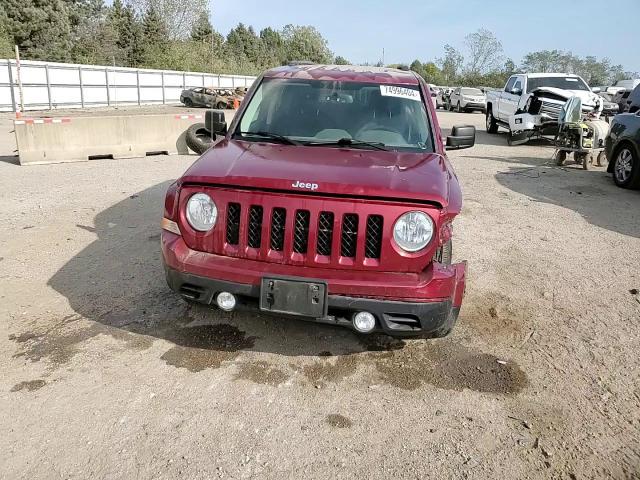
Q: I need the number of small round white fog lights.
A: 2